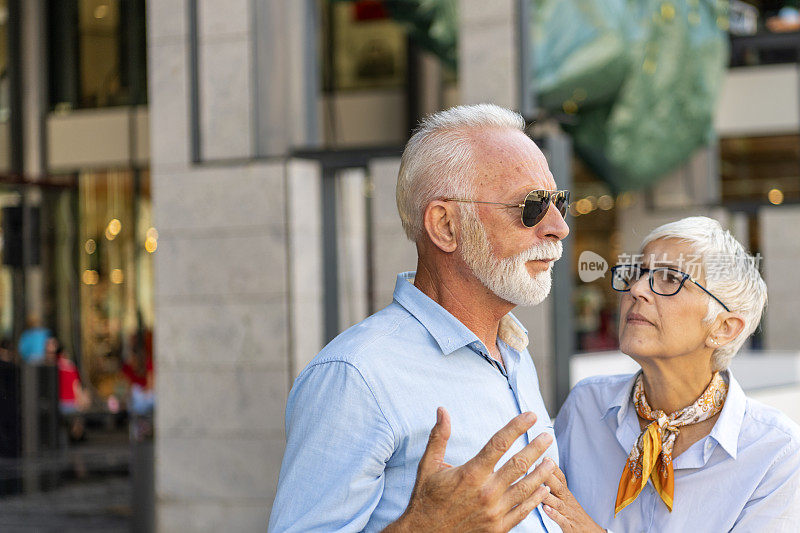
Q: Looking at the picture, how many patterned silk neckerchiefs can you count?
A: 1